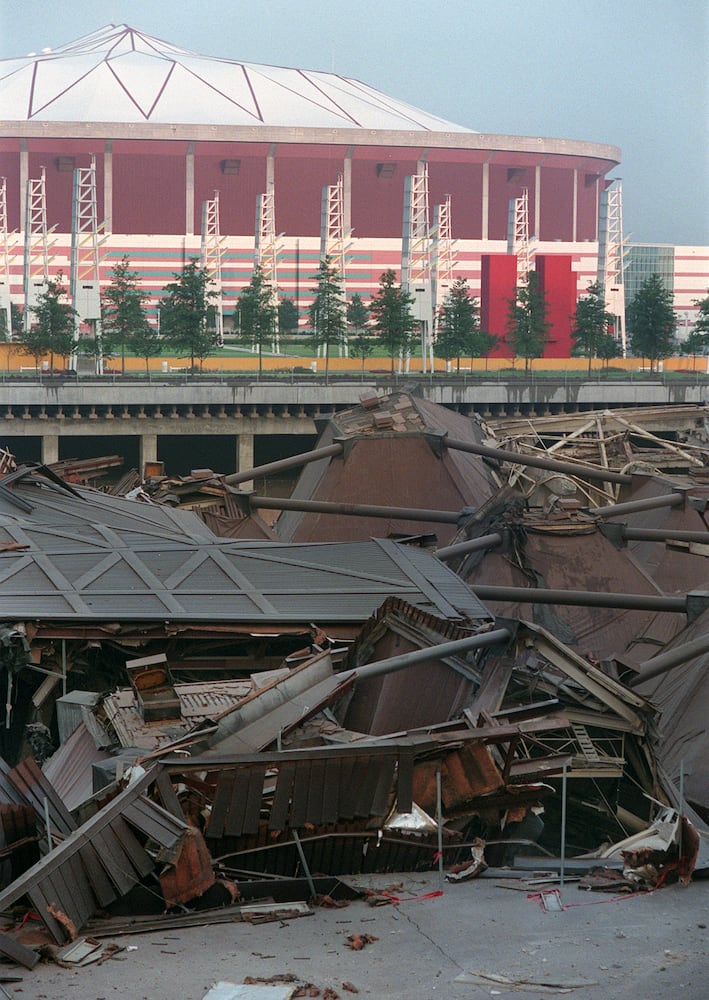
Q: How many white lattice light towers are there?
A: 10